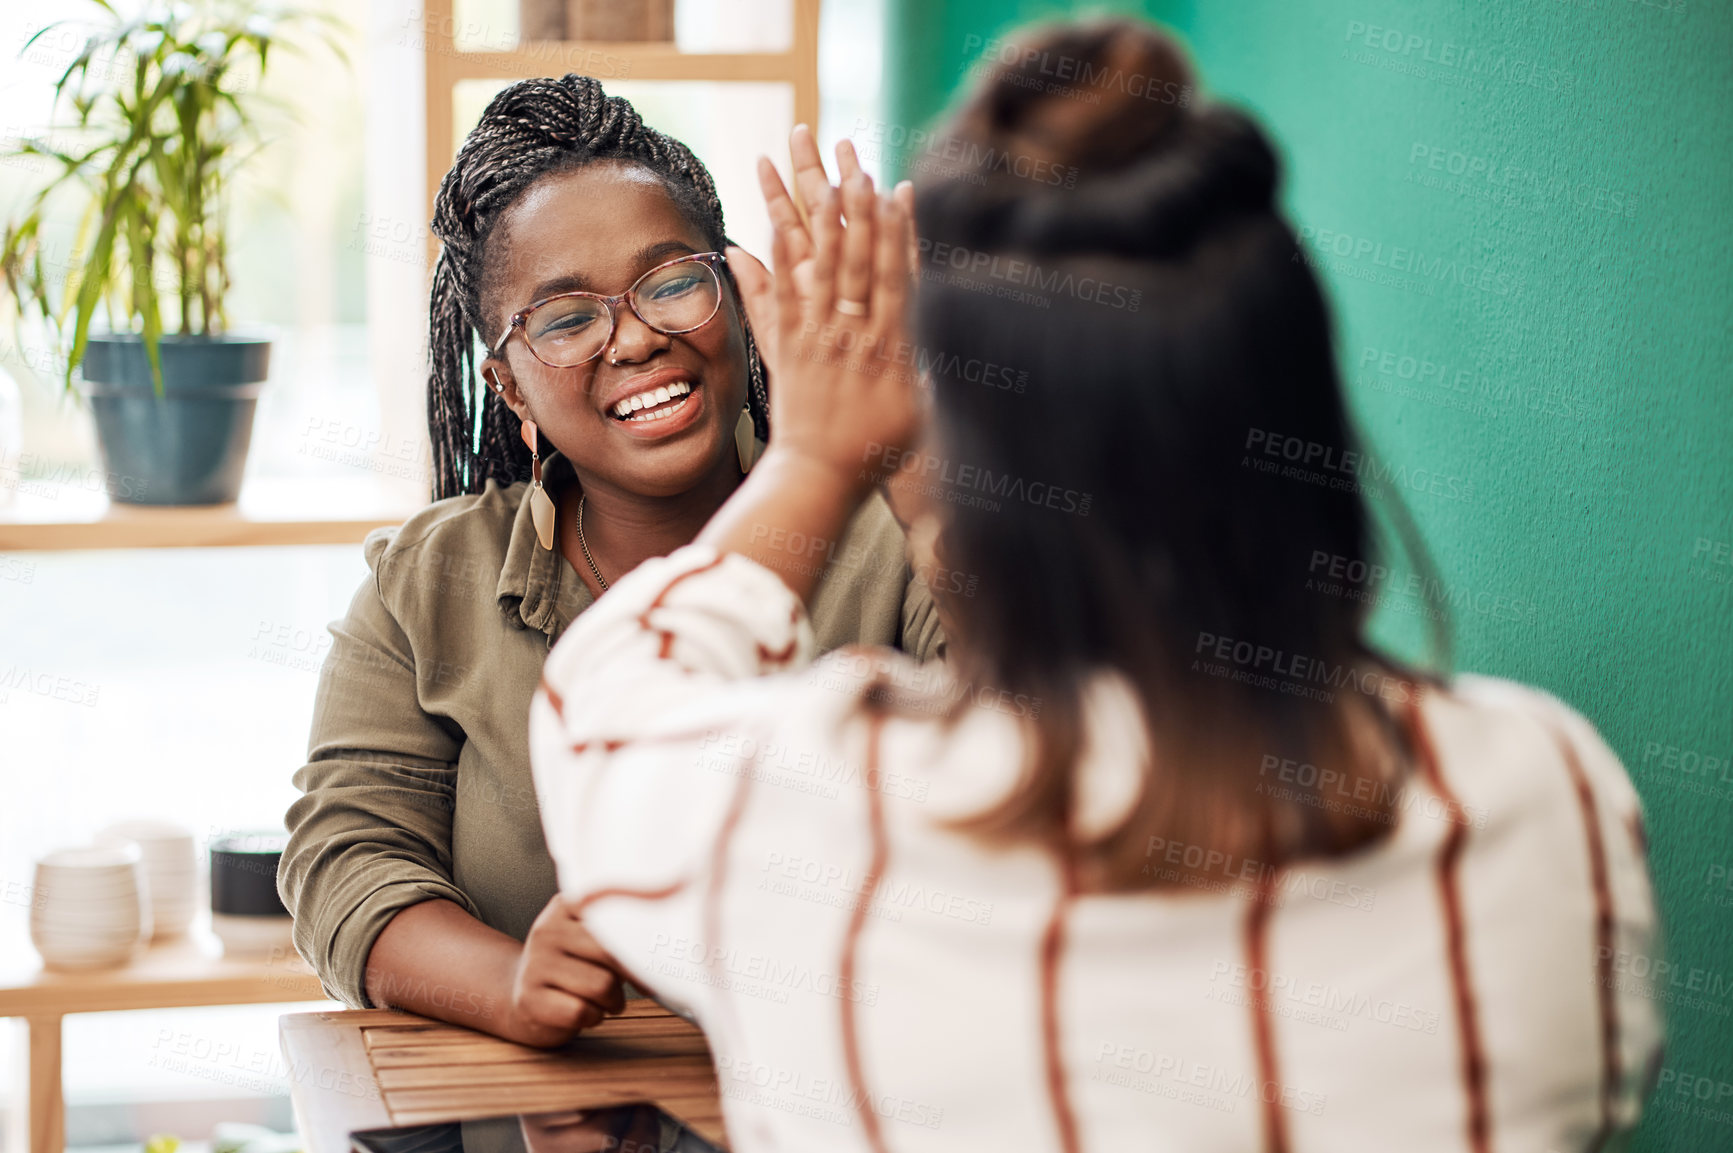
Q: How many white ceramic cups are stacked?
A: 2